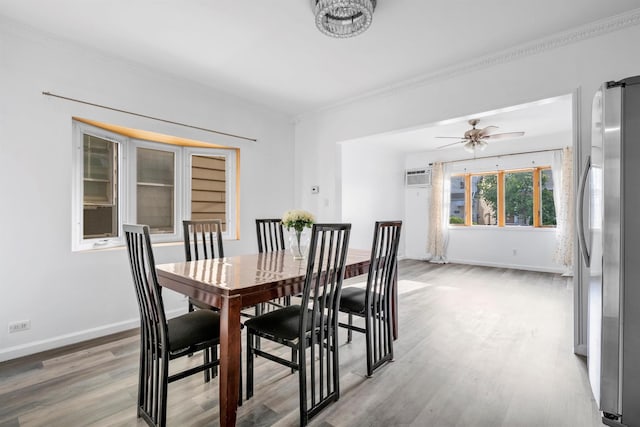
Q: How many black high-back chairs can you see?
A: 5